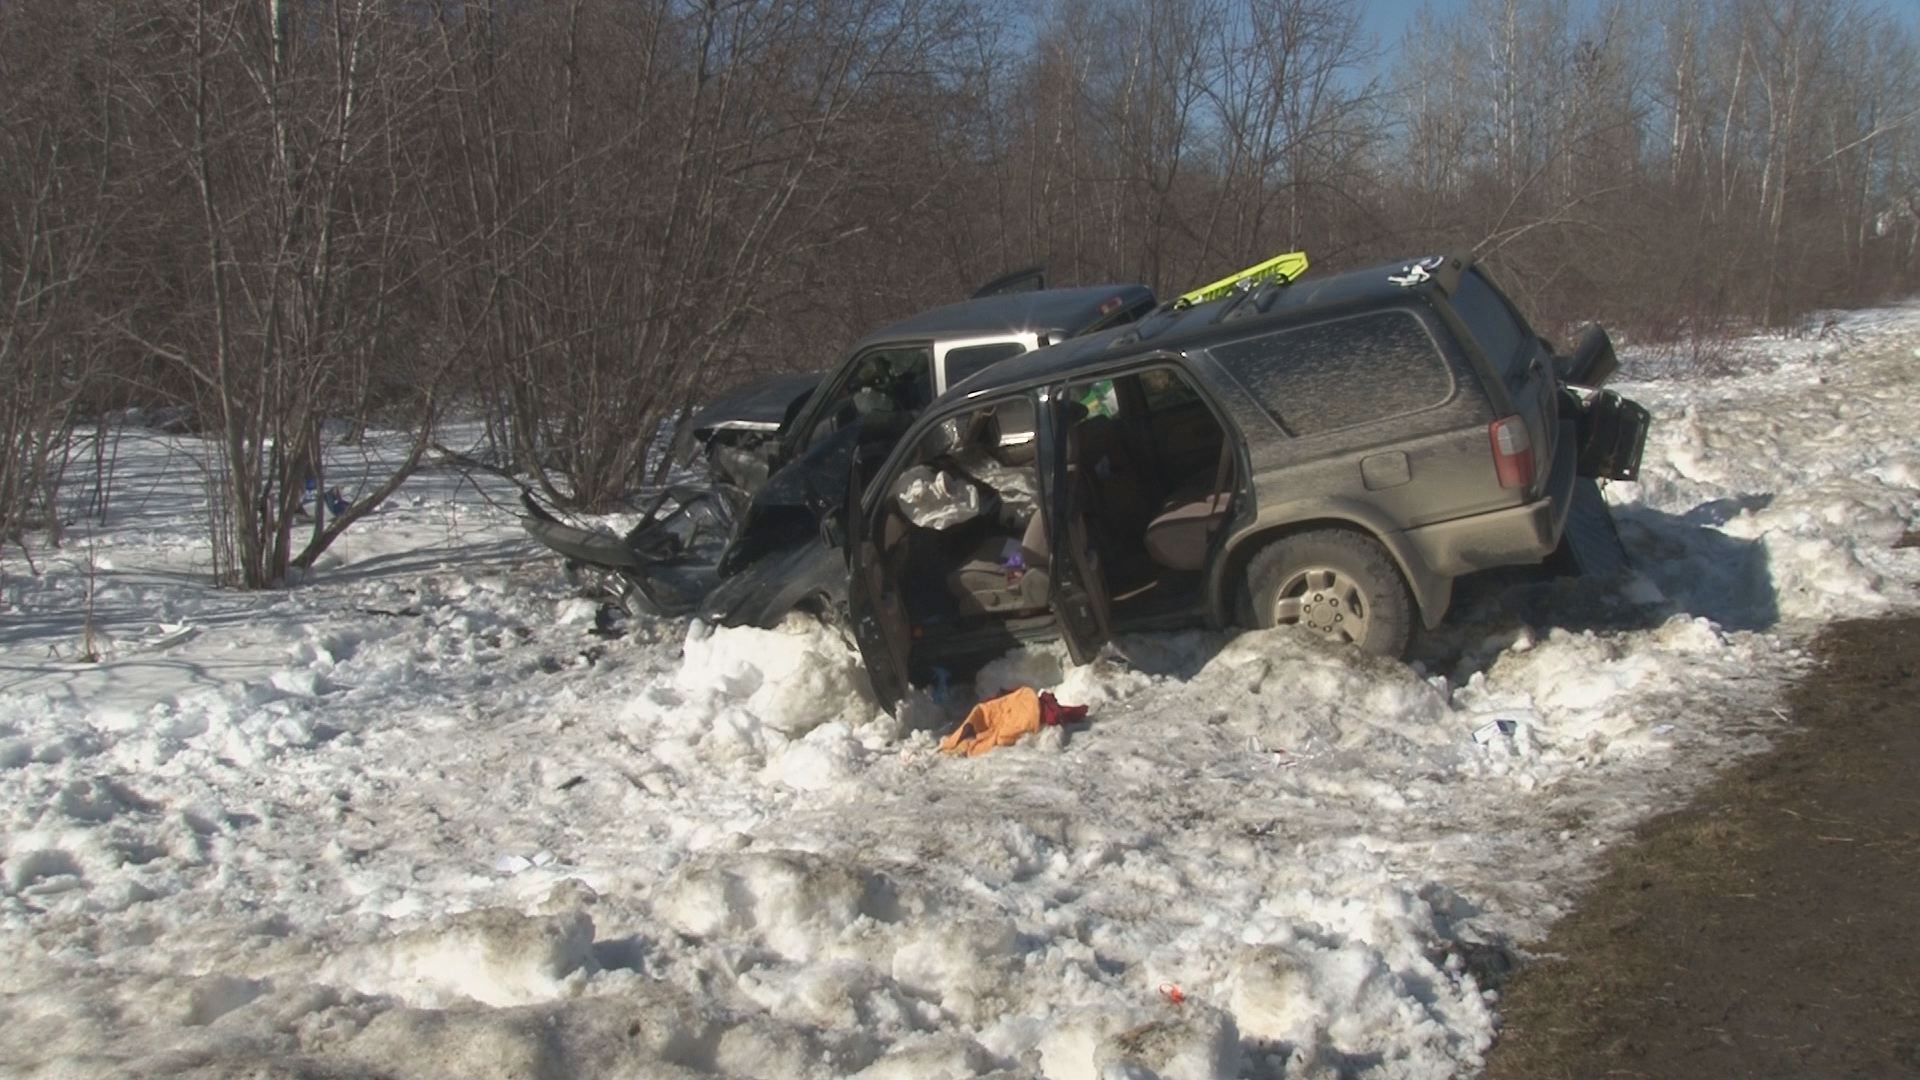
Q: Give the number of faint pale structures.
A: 1